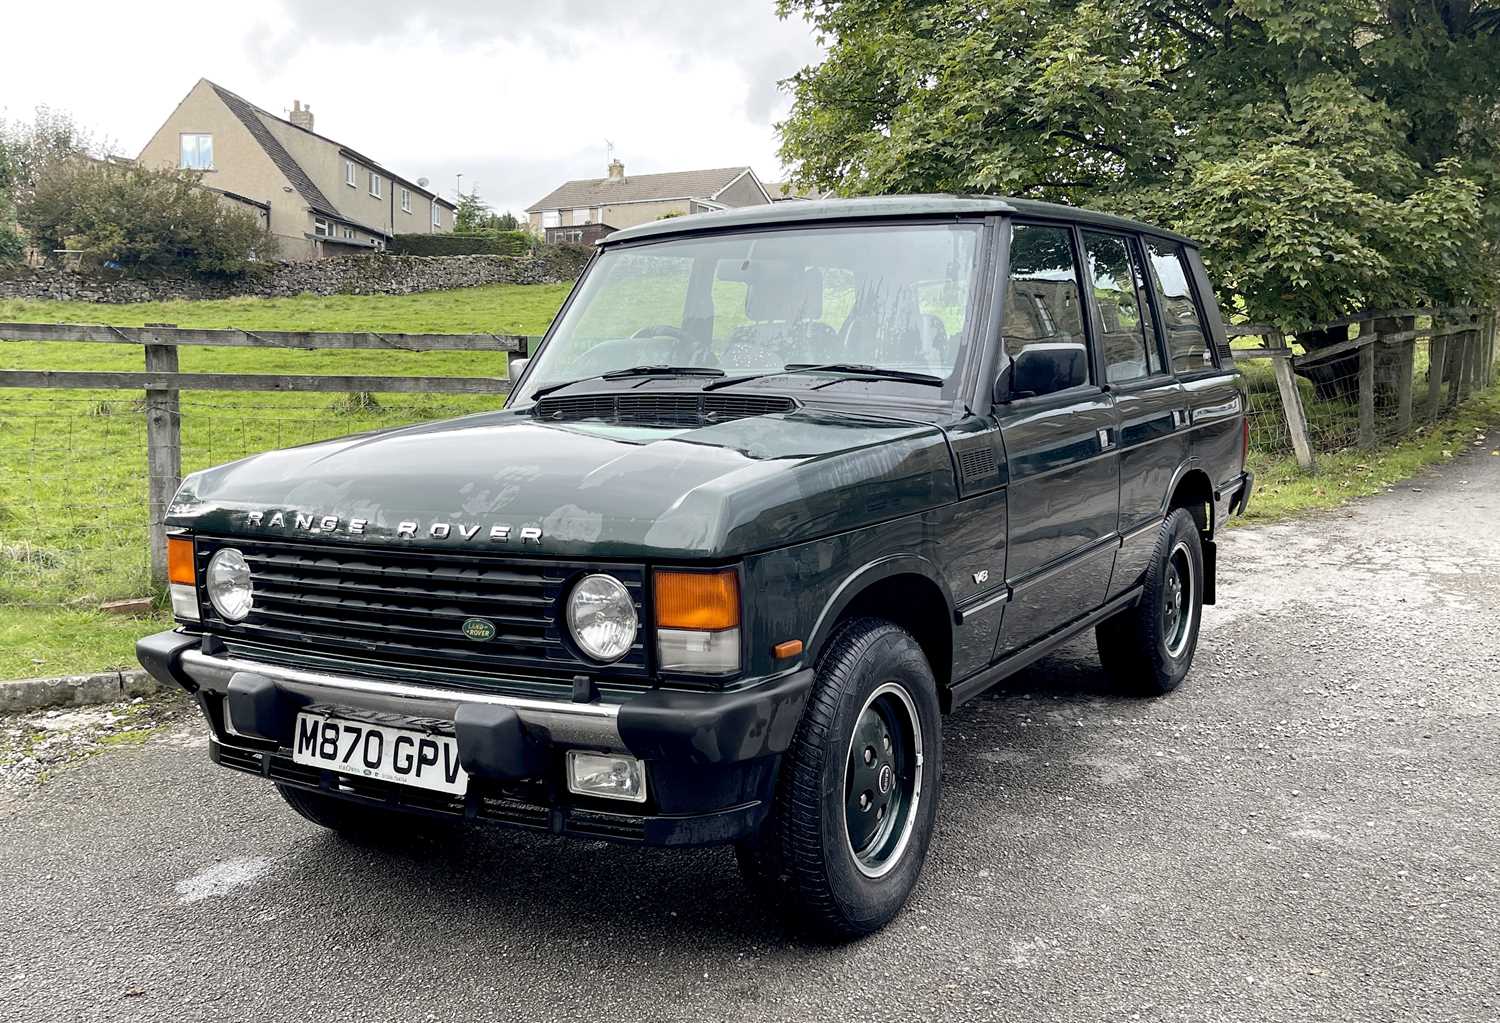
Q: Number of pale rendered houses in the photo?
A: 2